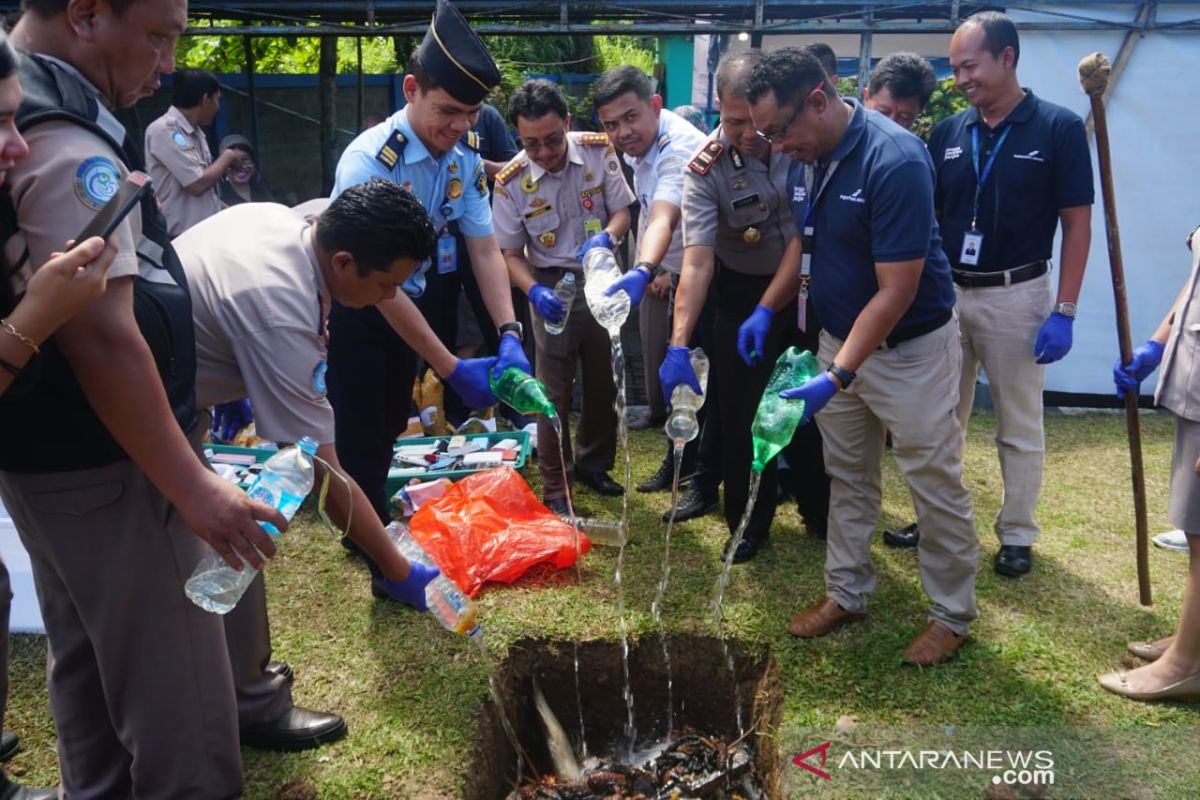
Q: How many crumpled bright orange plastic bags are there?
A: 1